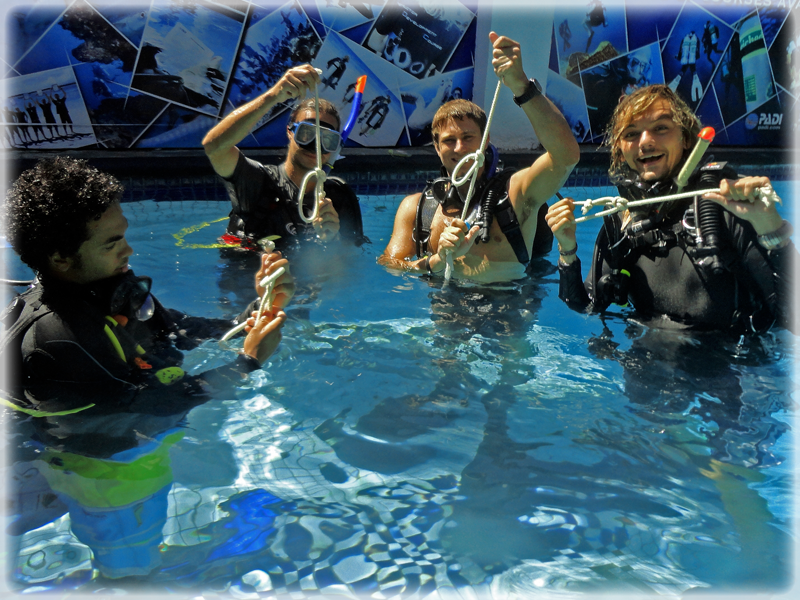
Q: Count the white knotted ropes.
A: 4